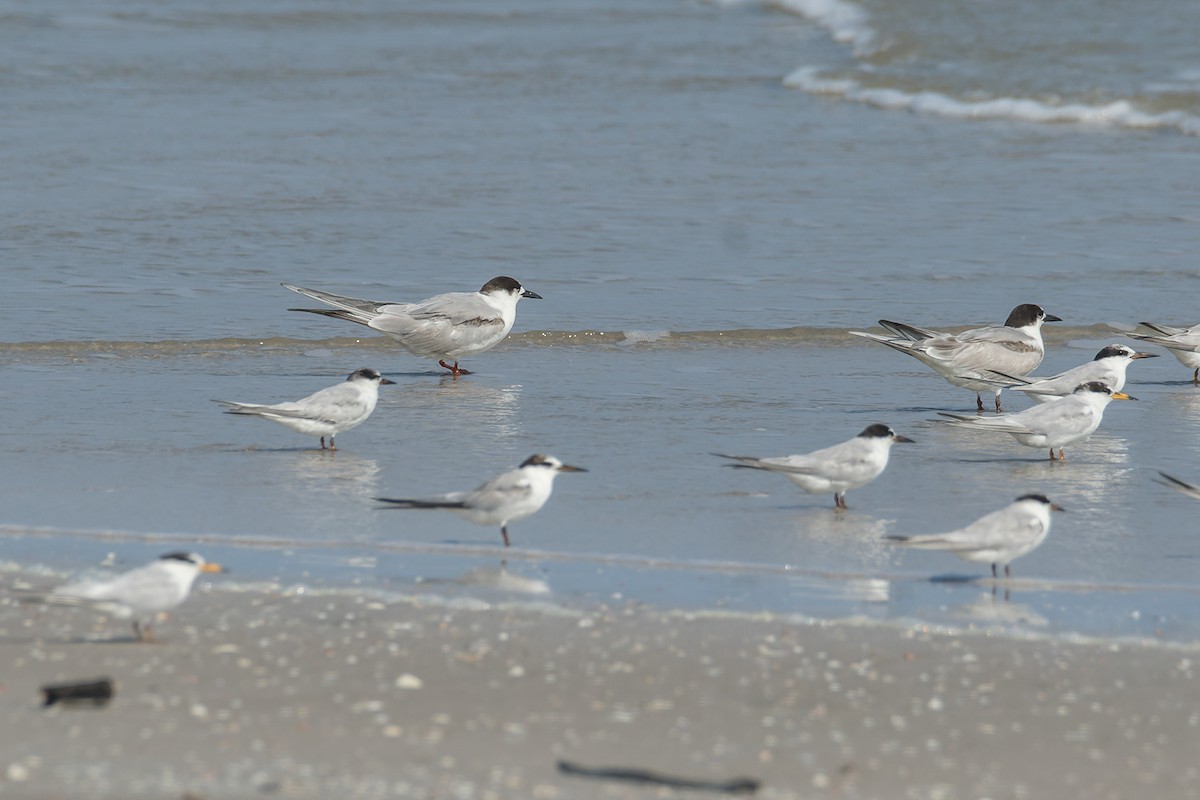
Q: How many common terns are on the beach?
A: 2